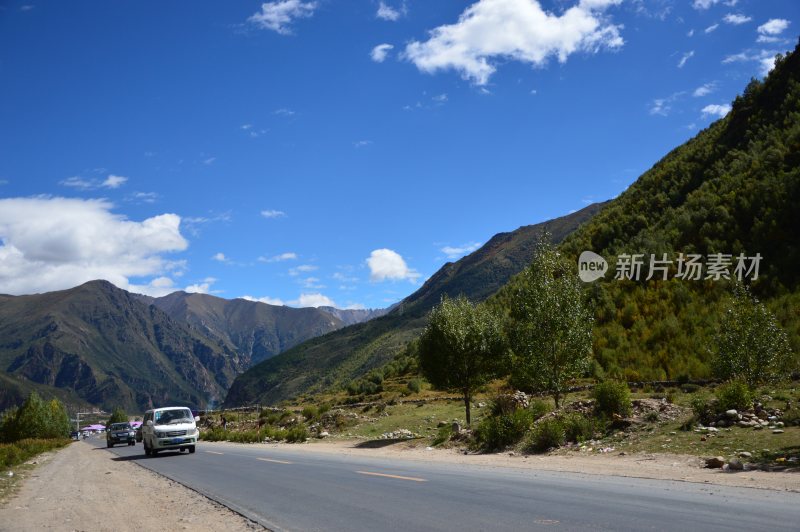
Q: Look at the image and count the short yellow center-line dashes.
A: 3